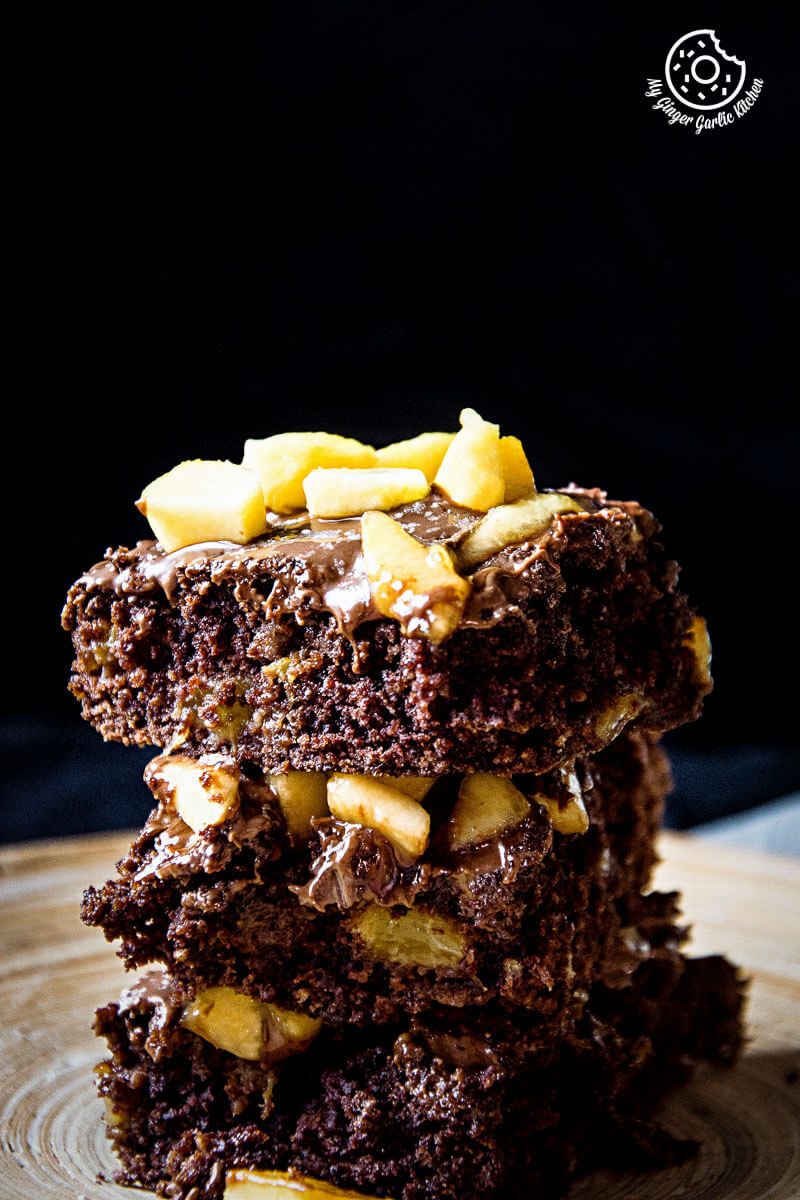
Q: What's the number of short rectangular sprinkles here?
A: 10